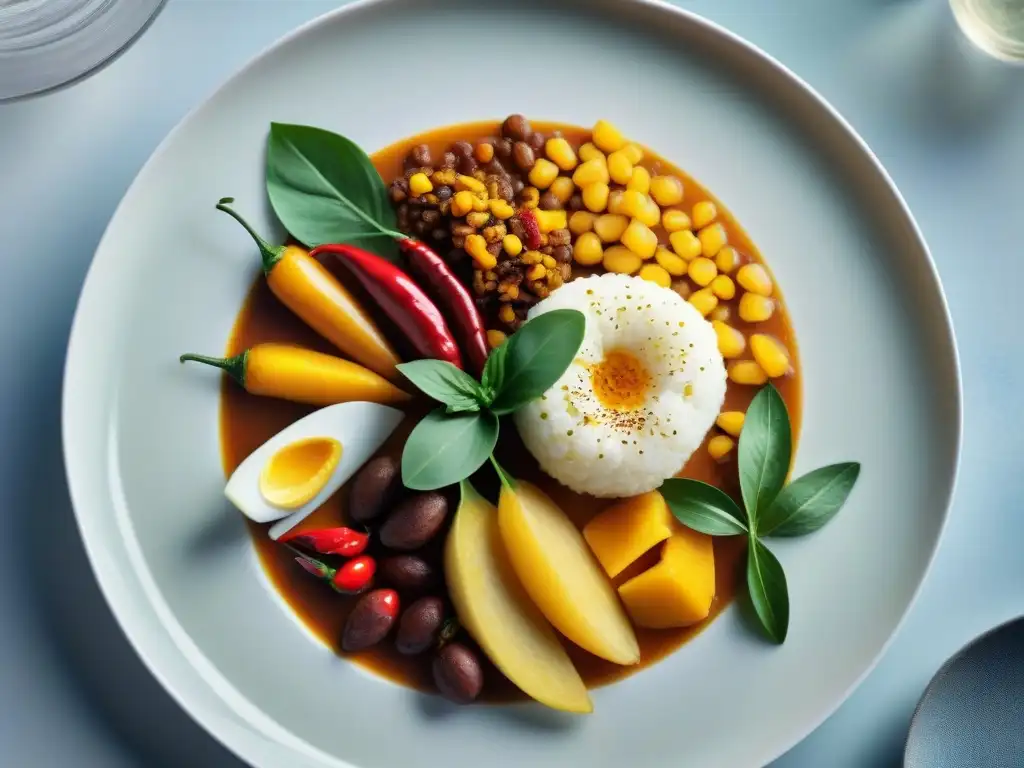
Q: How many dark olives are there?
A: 6